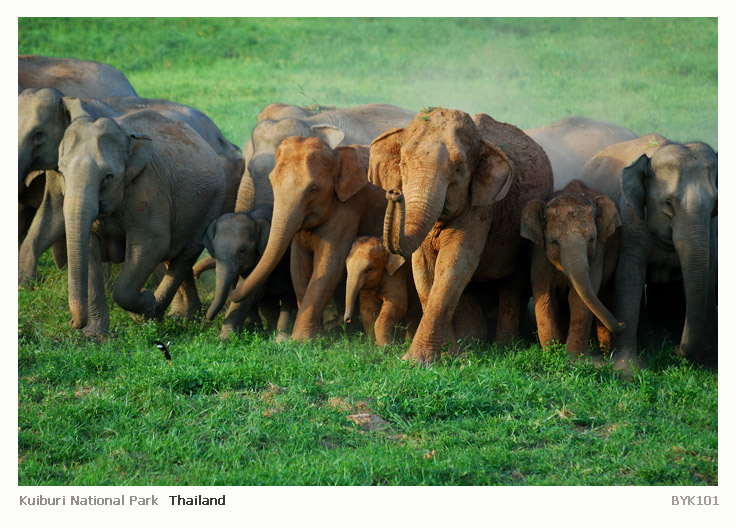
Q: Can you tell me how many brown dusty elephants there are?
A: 4